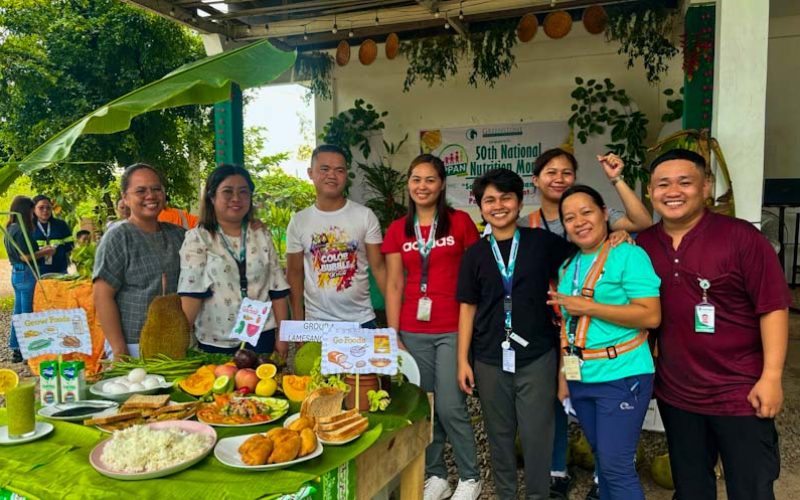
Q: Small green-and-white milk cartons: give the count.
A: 2